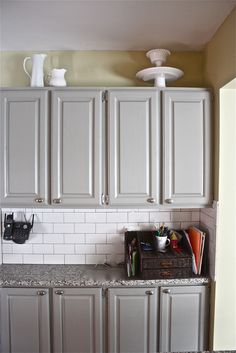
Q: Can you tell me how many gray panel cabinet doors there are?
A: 8